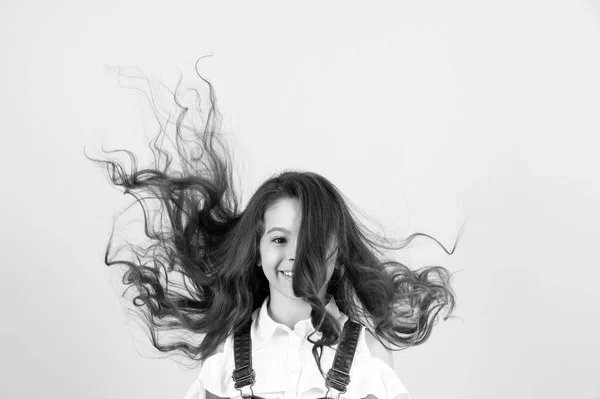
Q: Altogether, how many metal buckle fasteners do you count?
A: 2